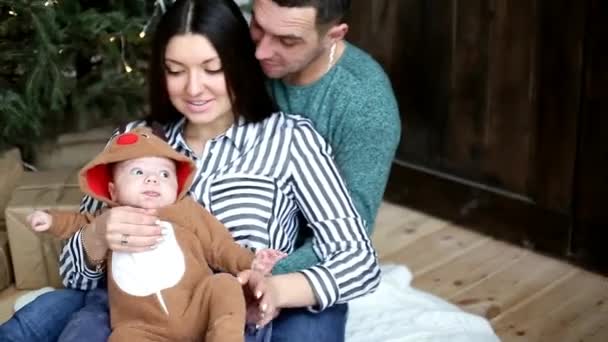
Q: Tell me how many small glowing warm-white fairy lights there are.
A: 6